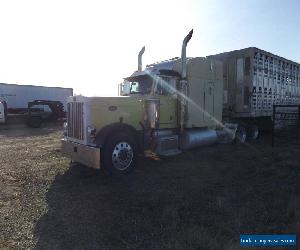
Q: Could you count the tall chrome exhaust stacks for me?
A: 2